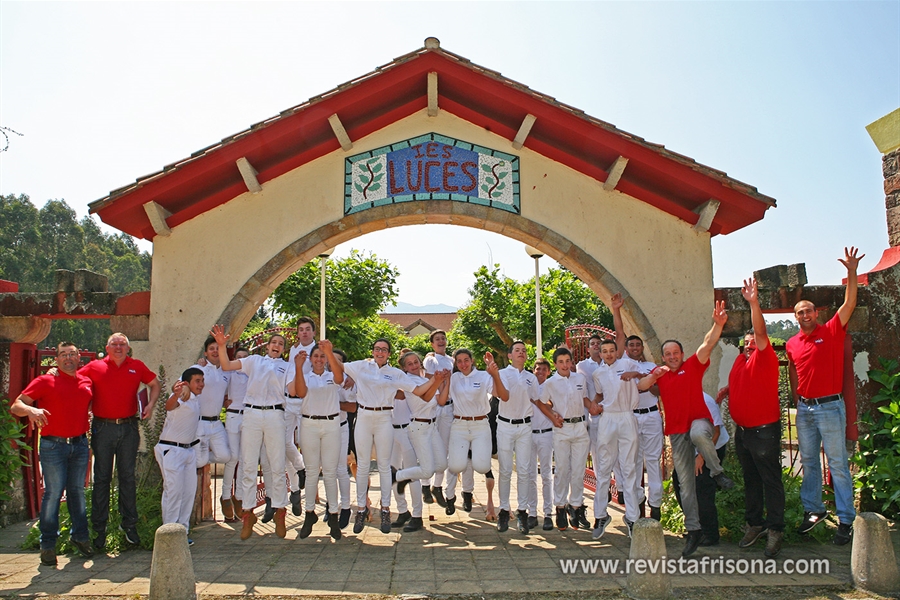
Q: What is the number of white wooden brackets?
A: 7